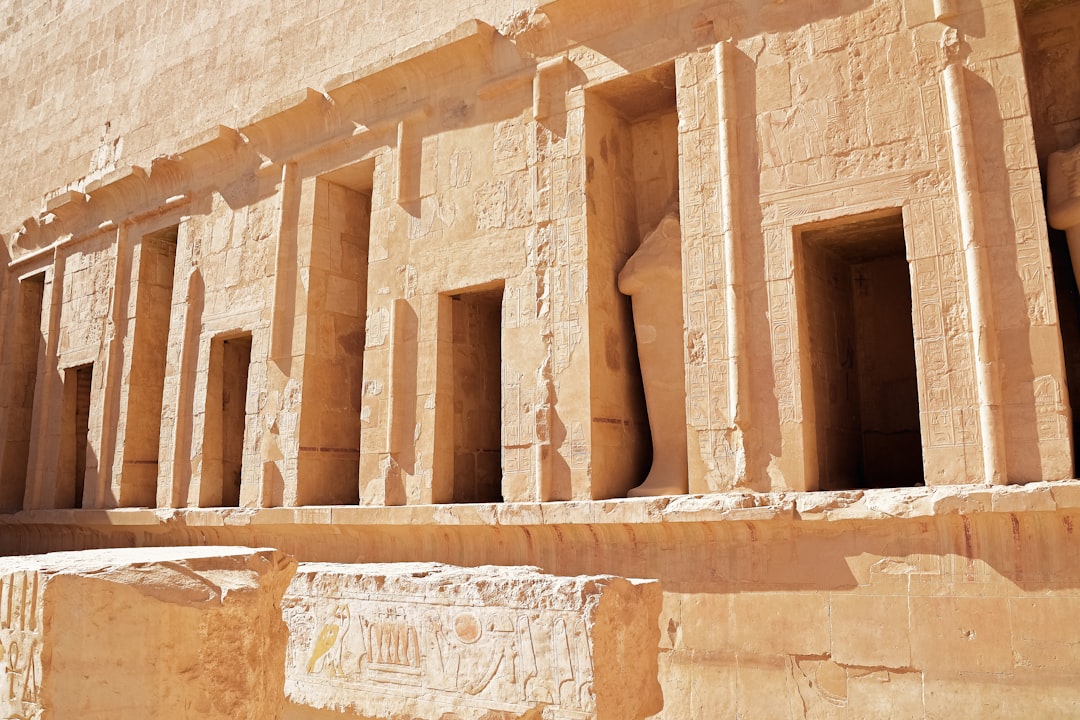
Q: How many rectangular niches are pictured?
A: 9